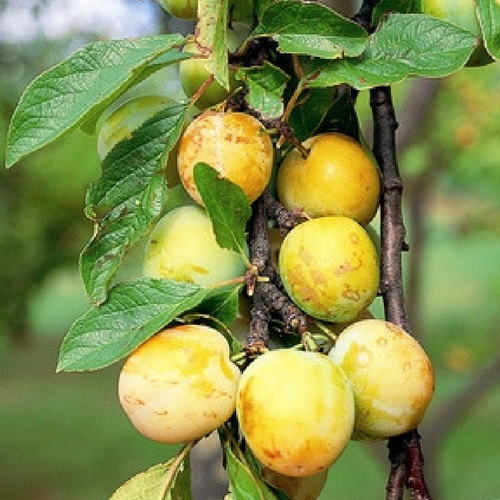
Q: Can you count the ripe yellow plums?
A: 6